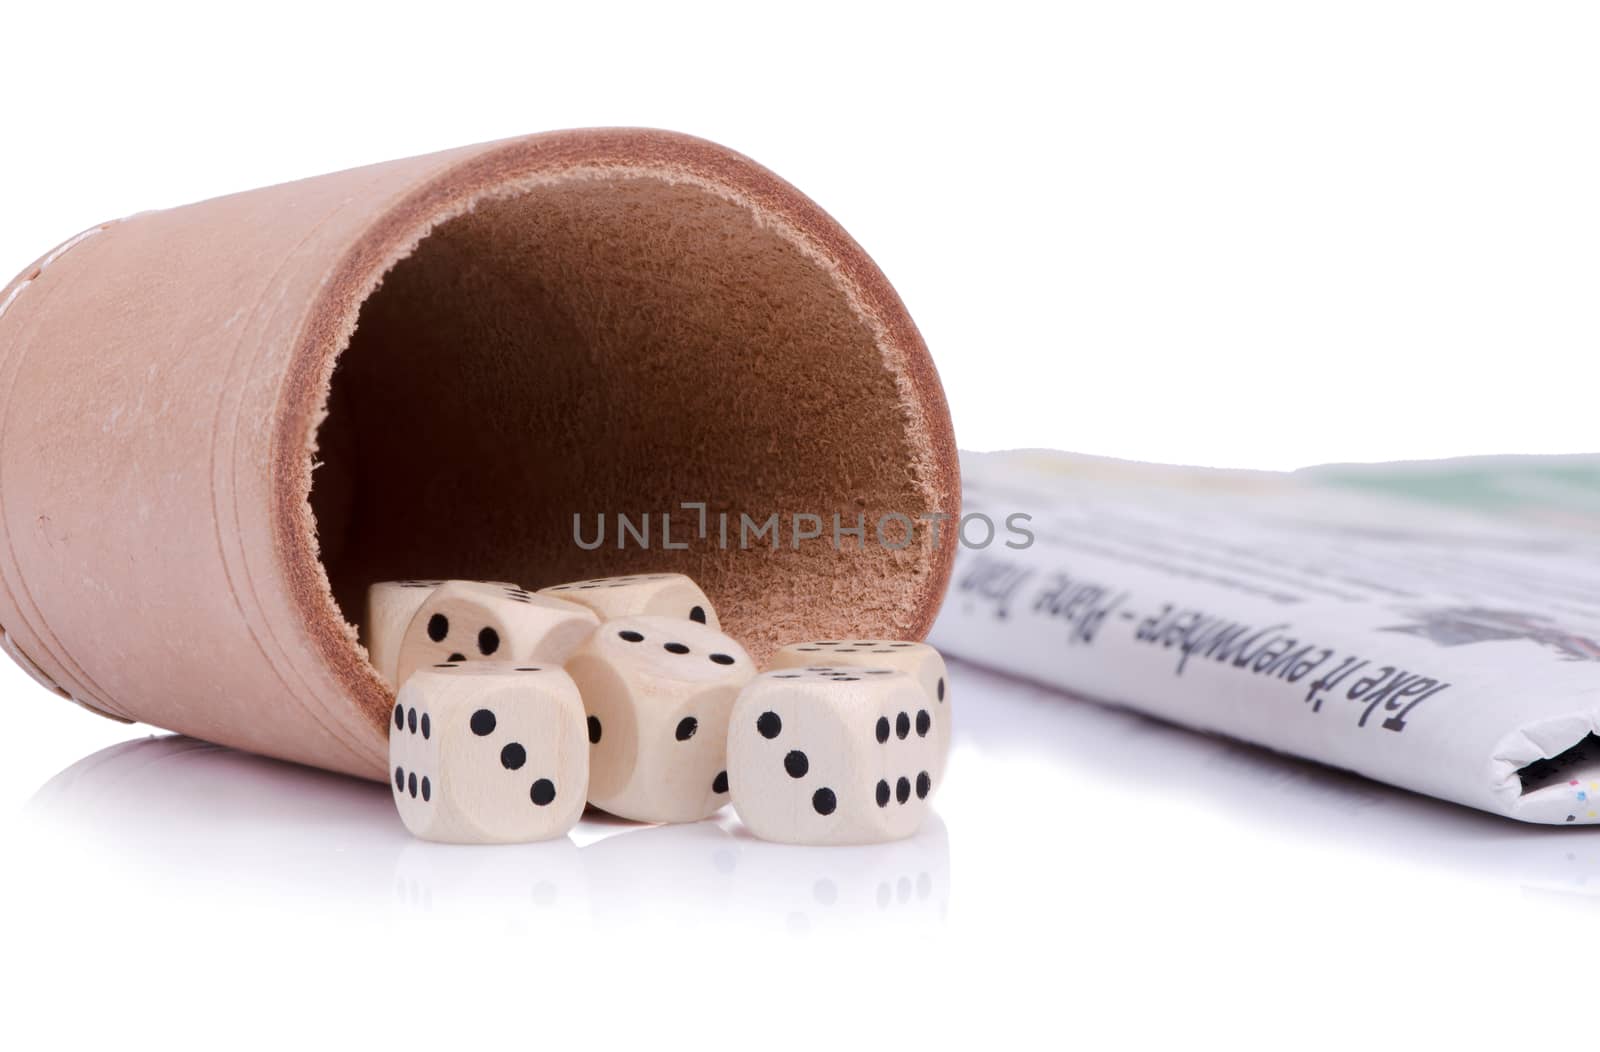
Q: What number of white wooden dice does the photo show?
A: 7